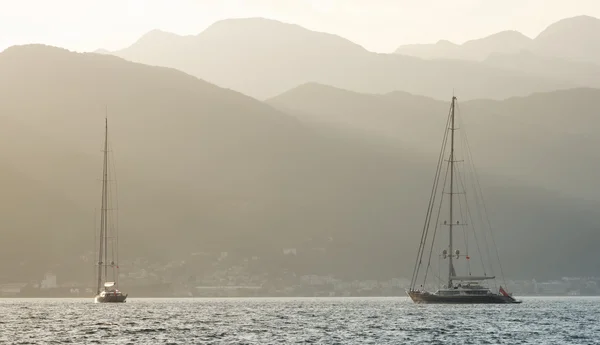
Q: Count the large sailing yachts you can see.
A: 2